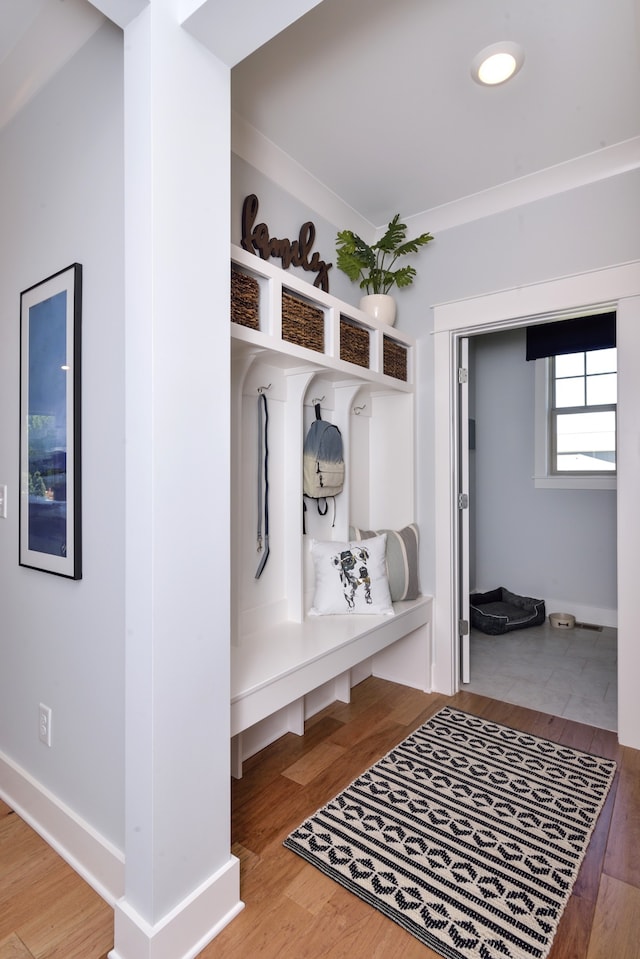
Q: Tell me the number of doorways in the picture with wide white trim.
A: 1